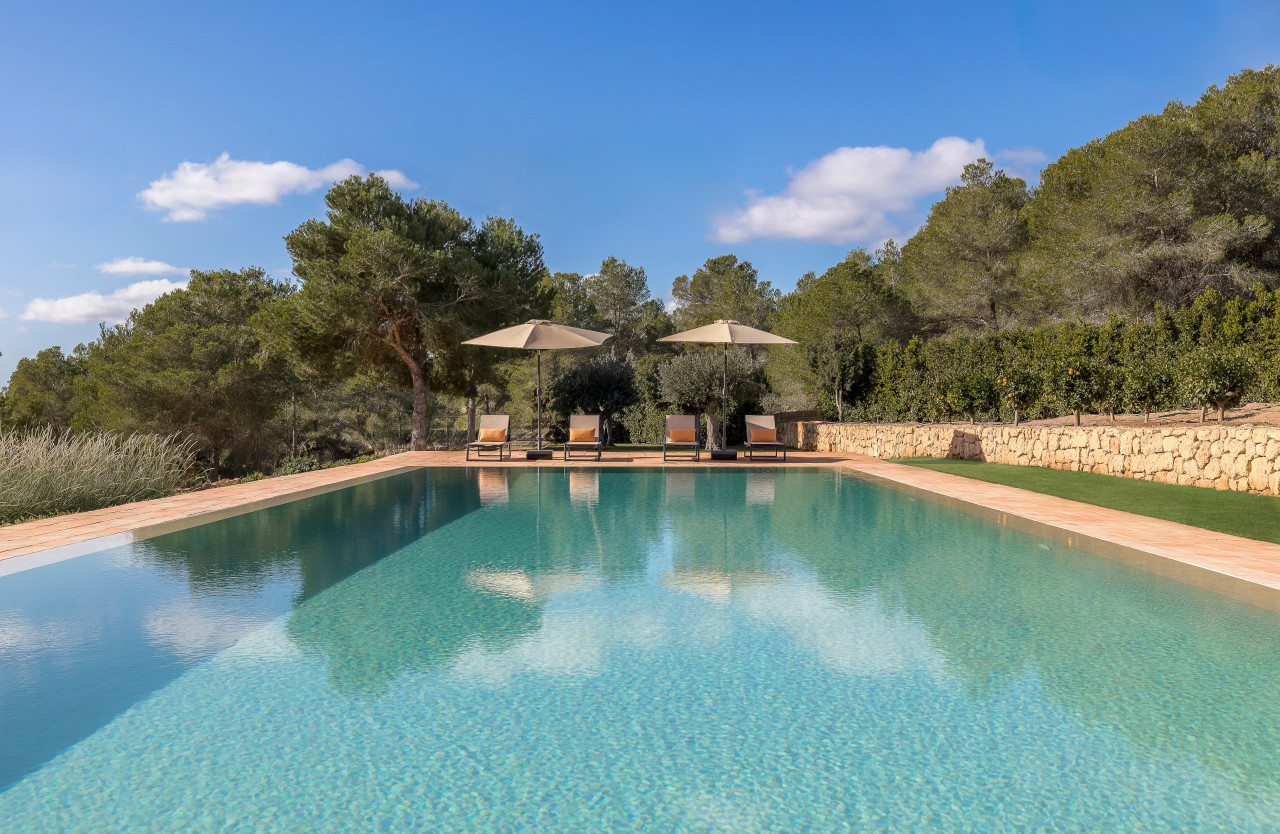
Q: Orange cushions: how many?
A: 4